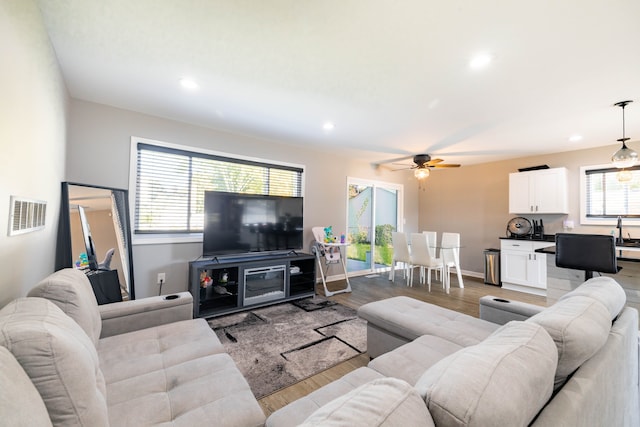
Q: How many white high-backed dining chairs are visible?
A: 4